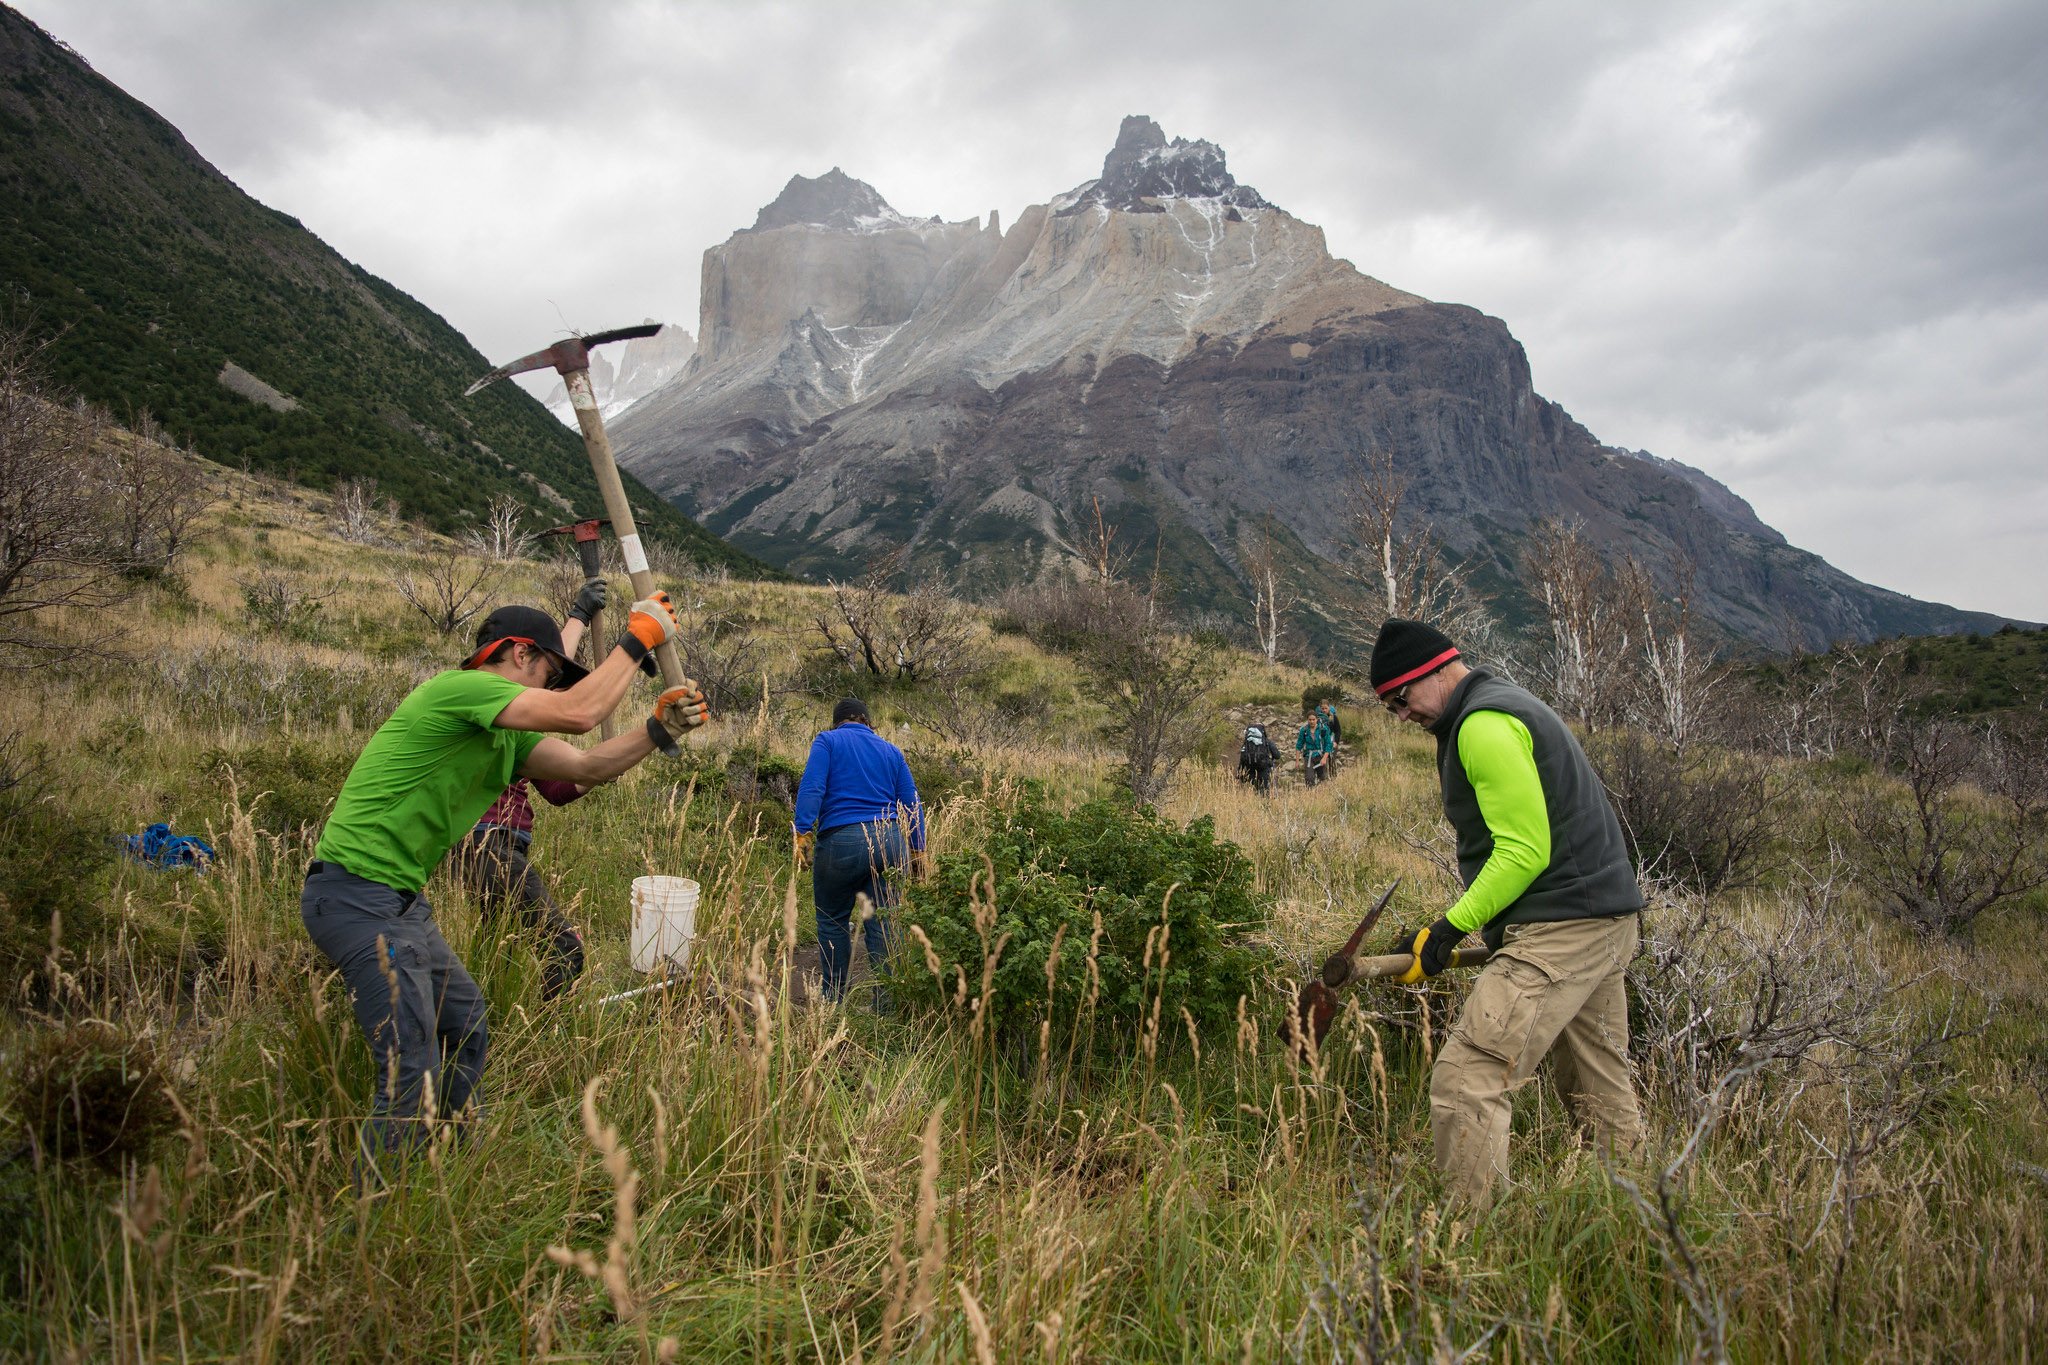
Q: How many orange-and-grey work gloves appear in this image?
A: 2